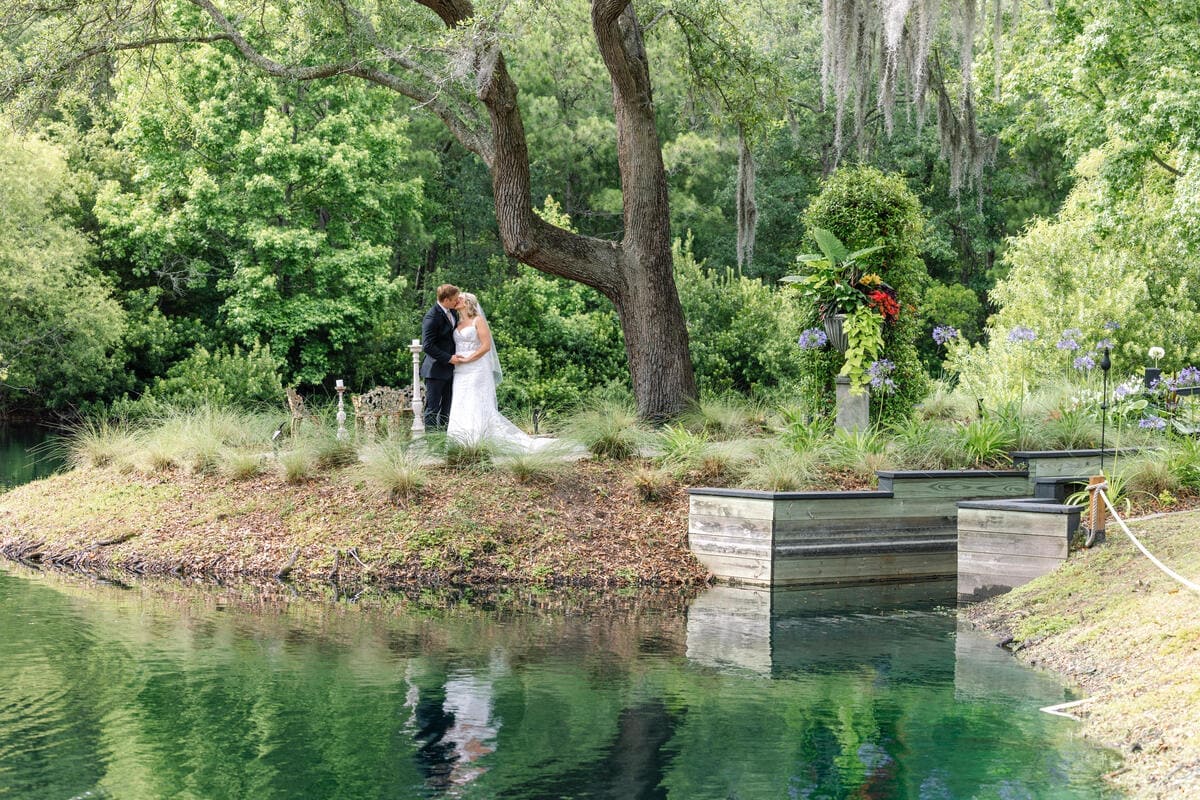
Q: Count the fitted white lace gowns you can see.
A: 1